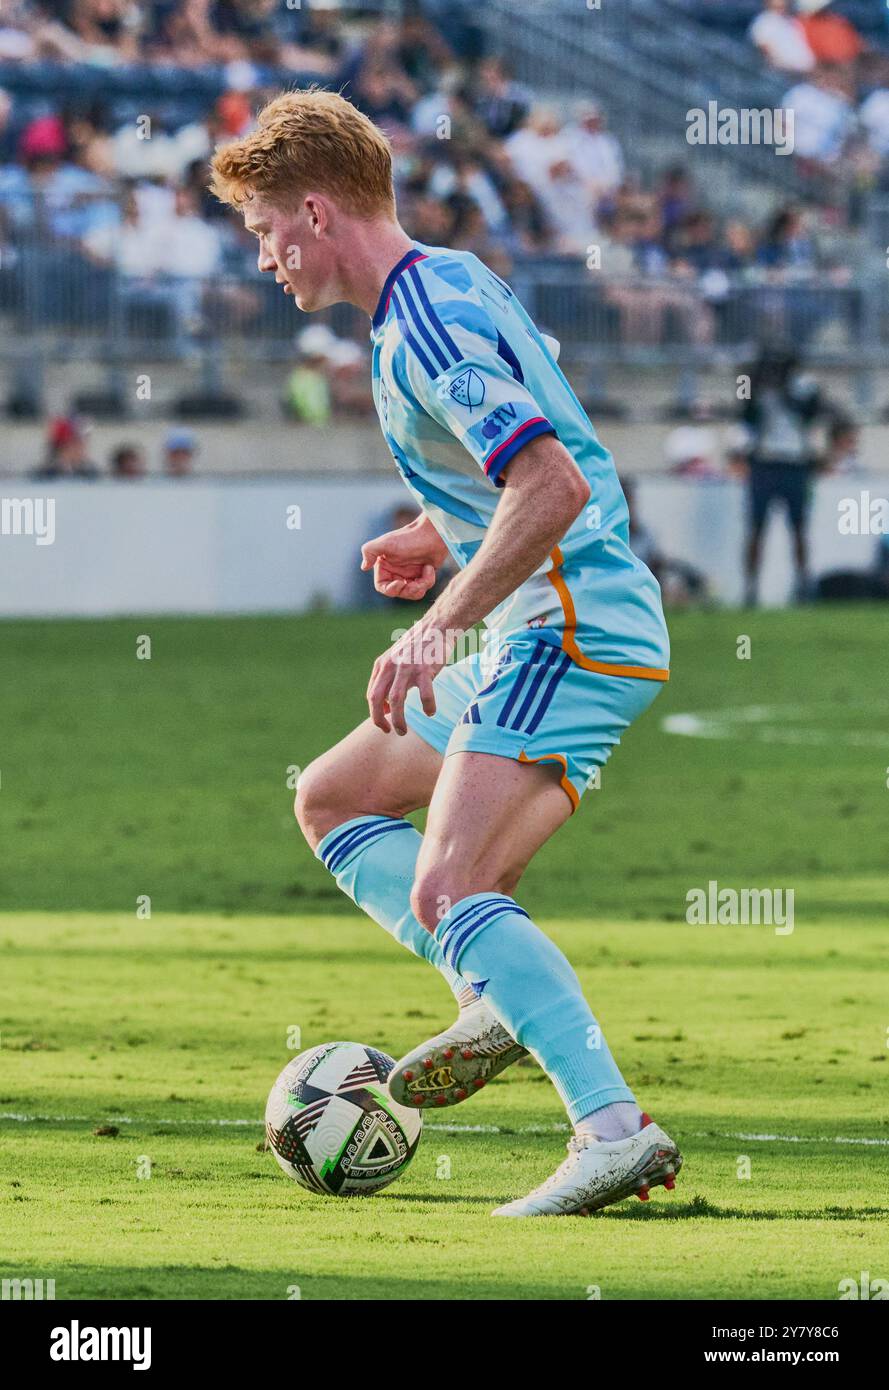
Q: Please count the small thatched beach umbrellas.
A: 0